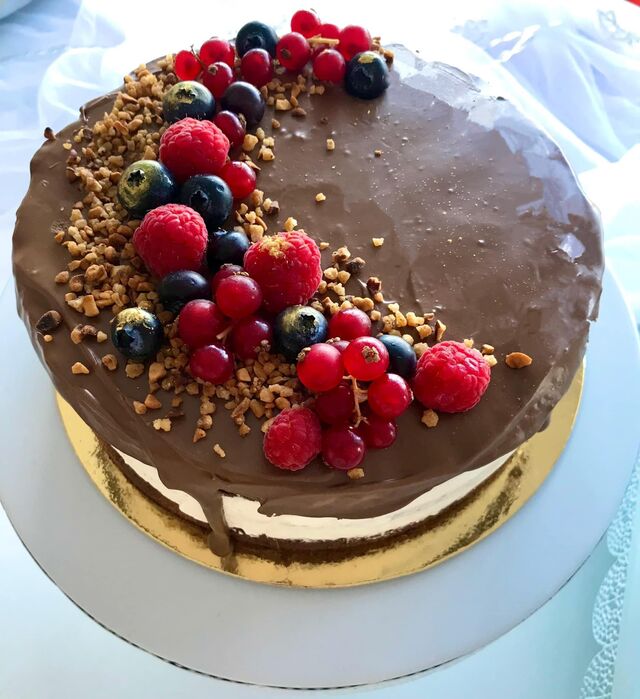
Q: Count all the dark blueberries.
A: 11